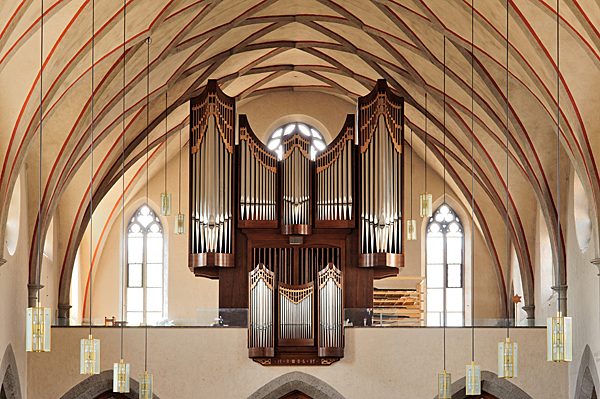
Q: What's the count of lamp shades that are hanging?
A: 12